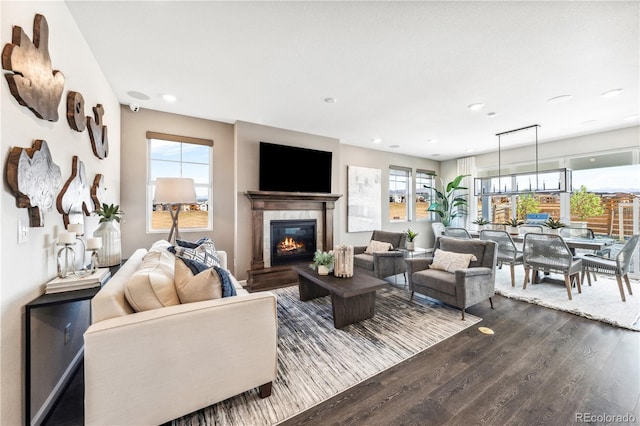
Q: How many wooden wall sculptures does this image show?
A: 6